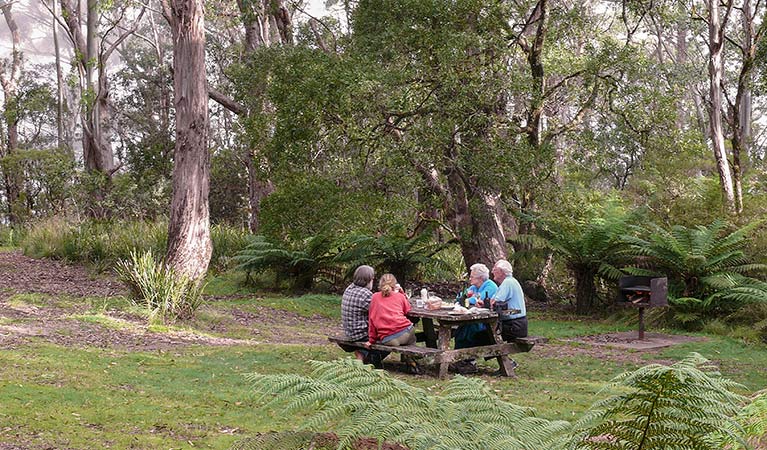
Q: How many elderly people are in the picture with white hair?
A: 2